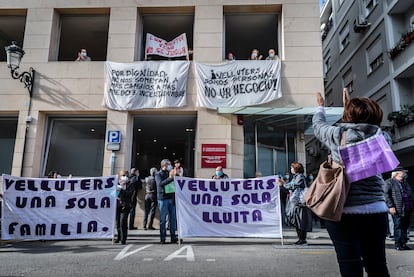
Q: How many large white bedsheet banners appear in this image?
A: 4